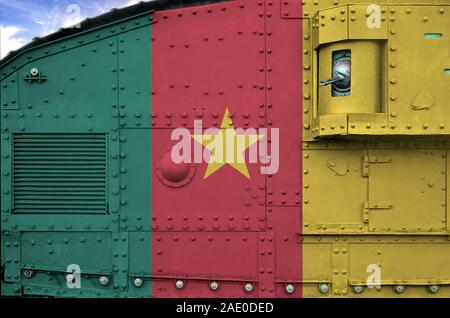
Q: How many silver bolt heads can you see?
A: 13